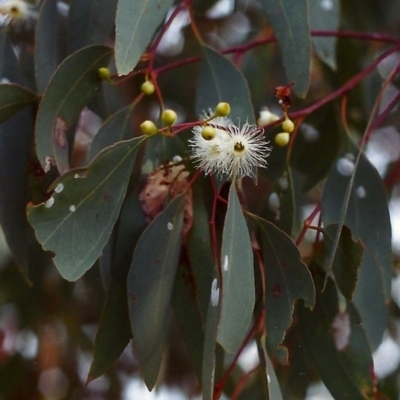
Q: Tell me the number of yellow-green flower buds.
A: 8